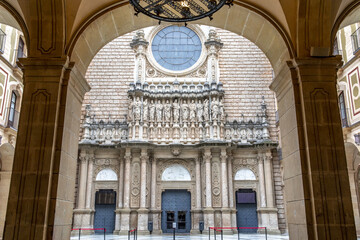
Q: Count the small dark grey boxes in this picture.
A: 2